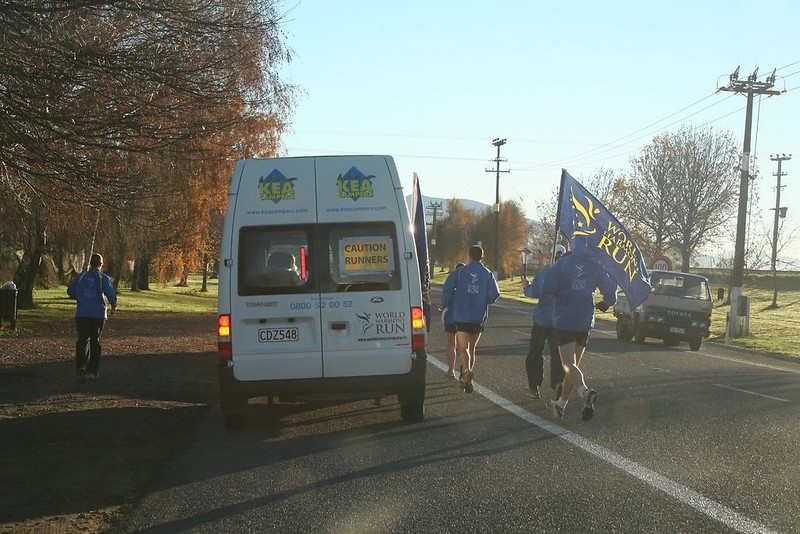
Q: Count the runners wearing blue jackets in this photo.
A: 5